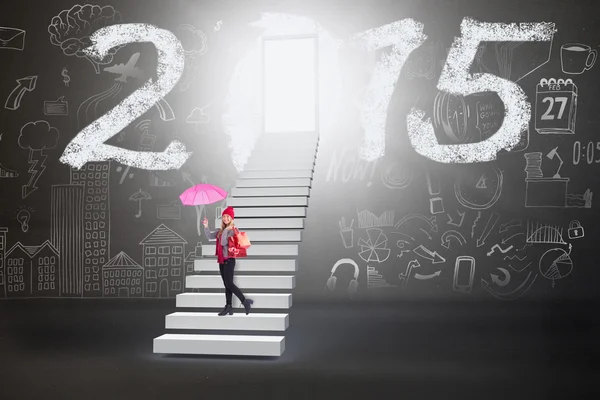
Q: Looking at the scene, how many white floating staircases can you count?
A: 1